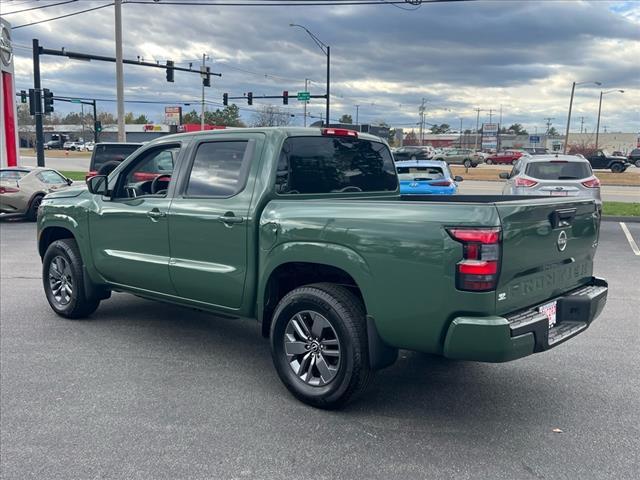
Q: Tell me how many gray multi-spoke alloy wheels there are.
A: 2